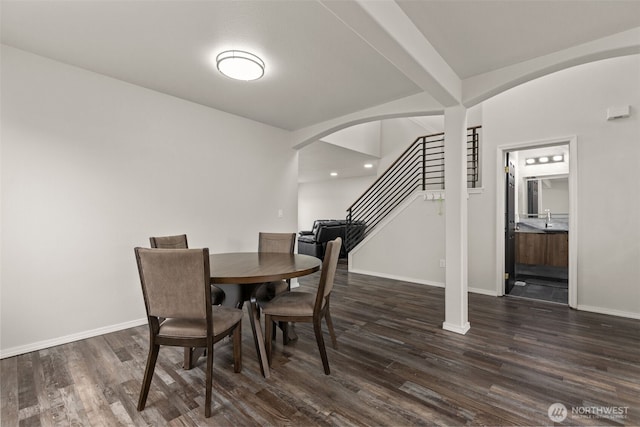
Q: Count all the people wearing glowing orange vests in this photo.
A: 0